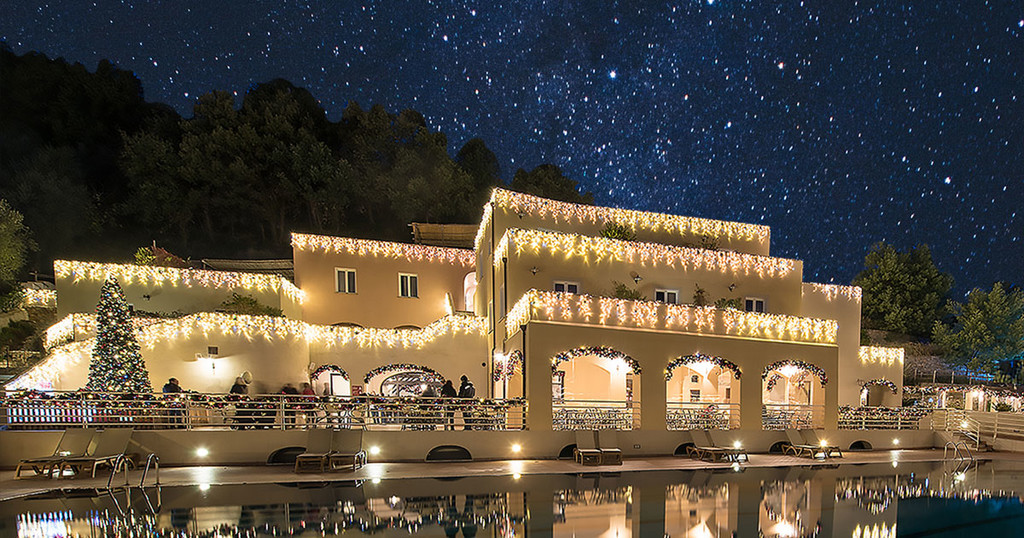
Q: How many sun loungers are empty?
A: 10